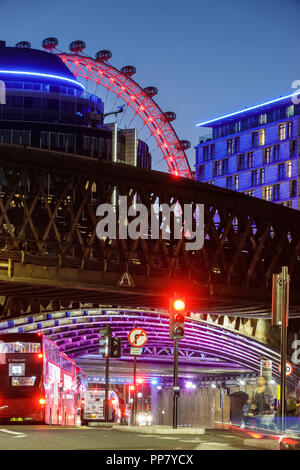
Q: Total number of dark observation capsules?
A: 8